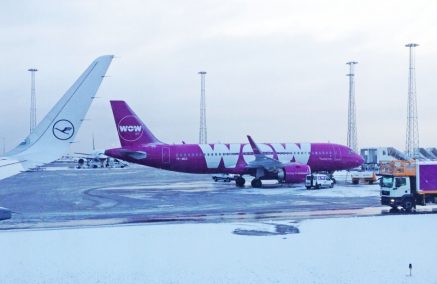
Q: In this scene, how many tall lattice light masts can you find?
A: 4